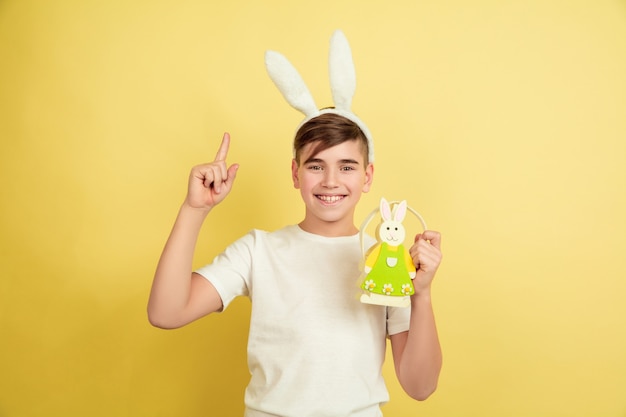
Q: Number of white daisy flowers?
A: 3